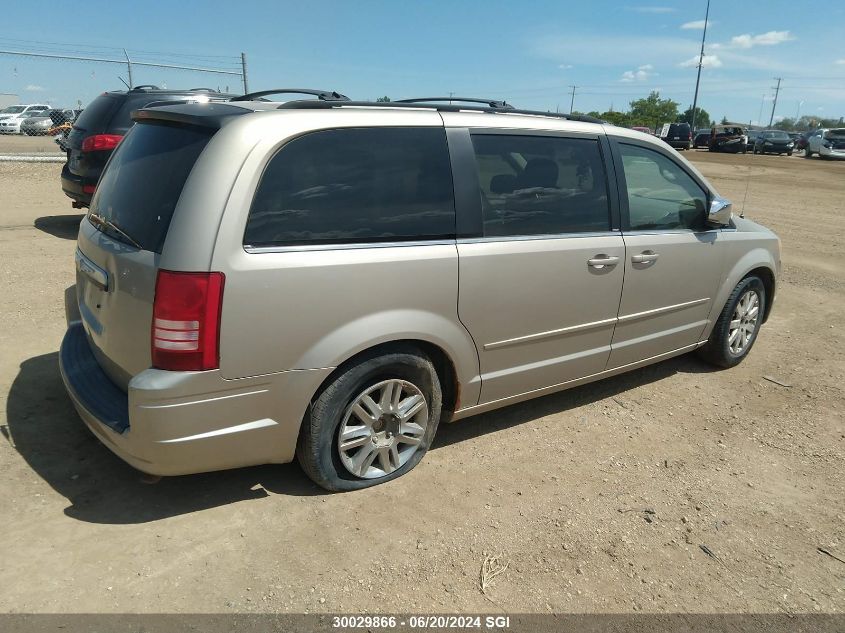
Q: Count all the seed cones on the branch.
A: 0